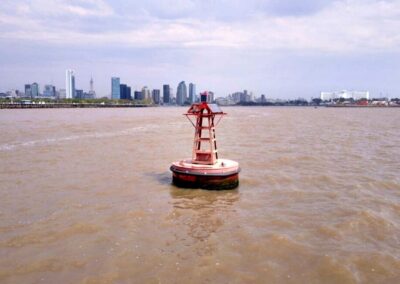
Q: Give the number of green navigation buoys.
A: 0